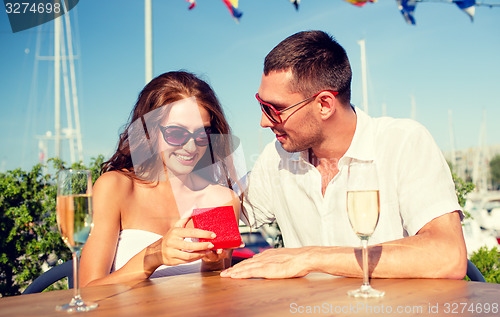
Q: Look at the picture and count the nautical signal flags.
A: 6